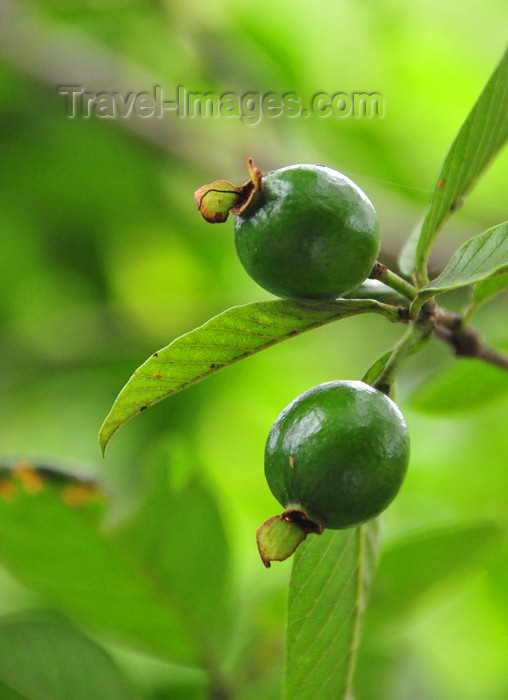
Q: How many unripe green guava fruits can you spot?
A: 2